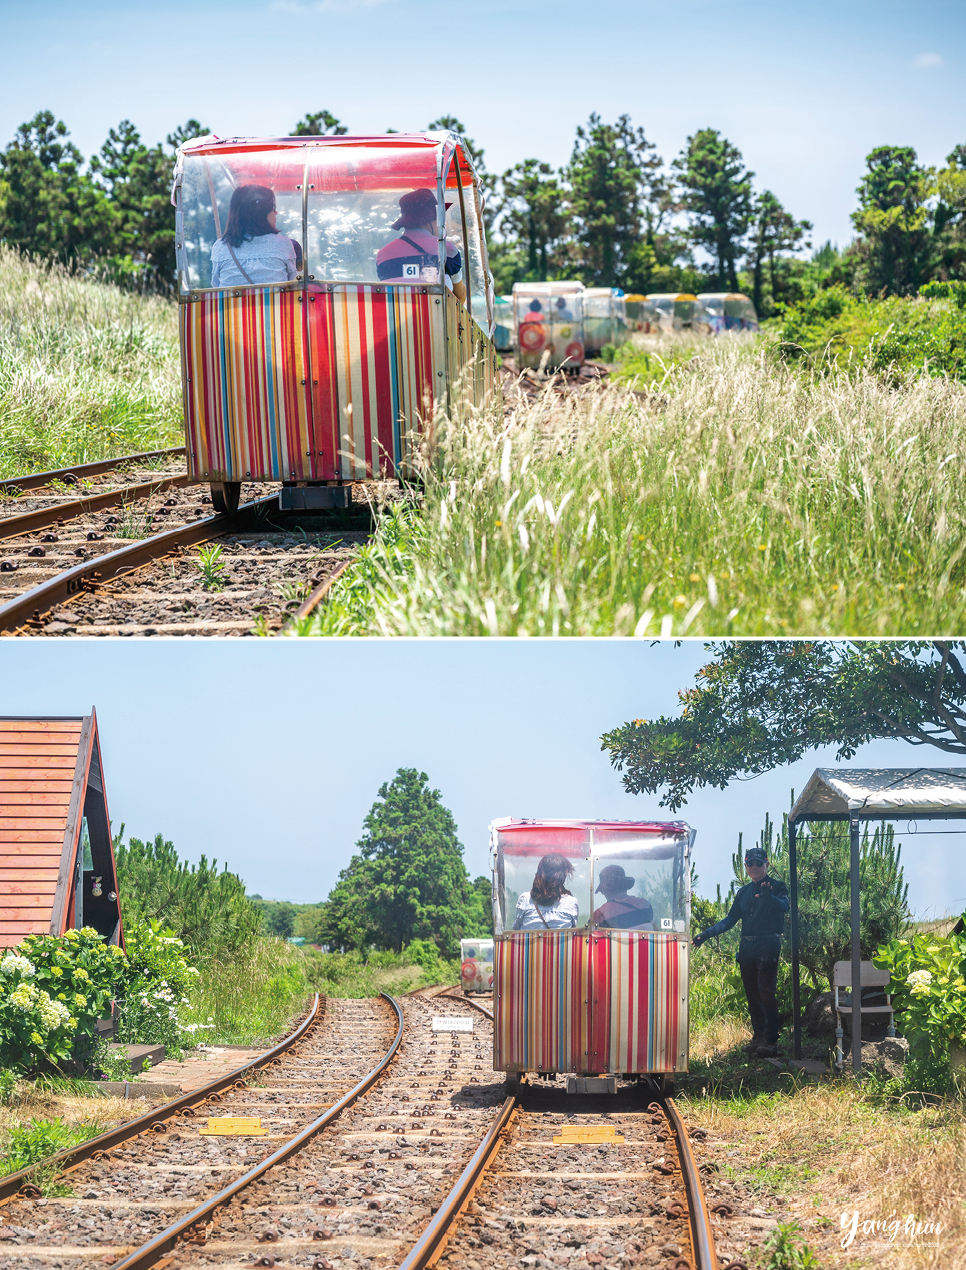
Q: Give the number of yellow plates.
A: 2